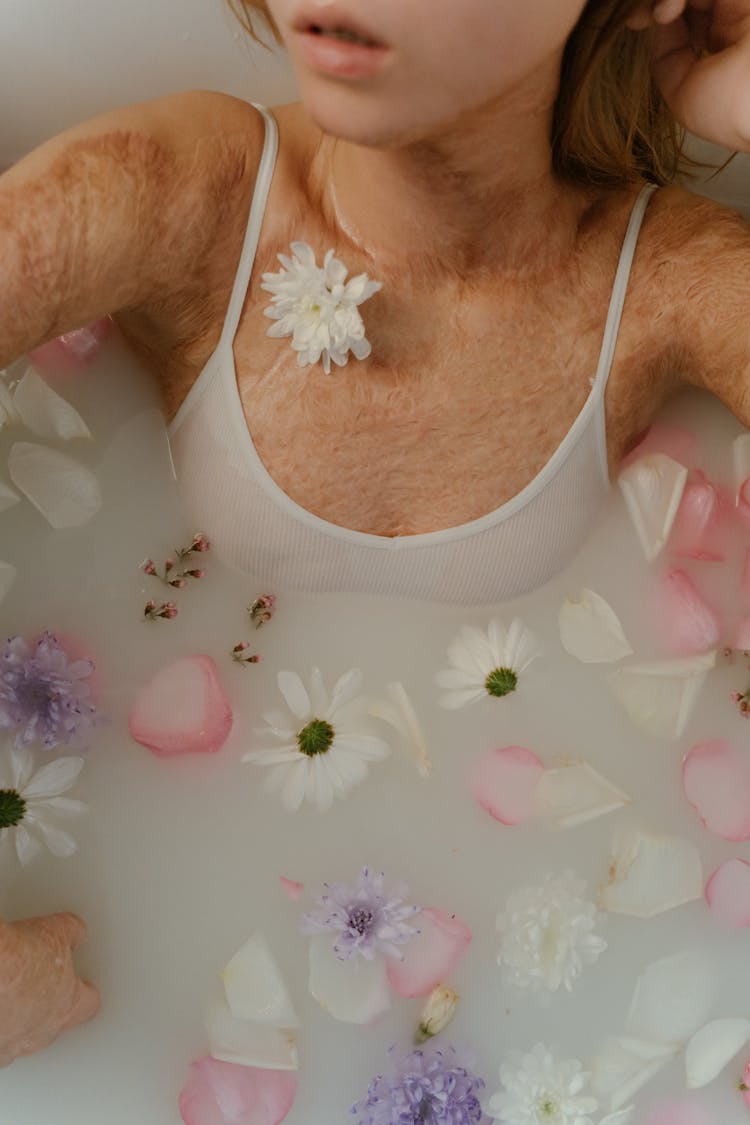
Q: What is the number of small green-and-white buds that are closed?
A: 1